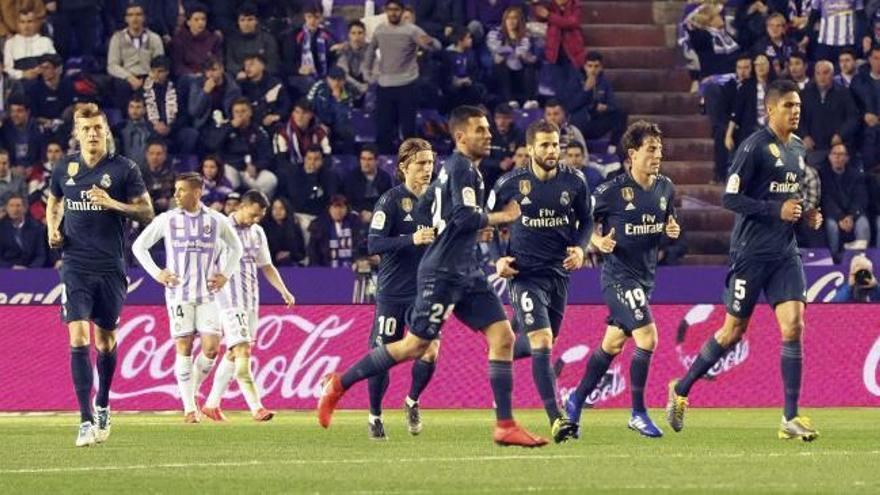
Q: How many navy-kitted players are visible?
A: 6